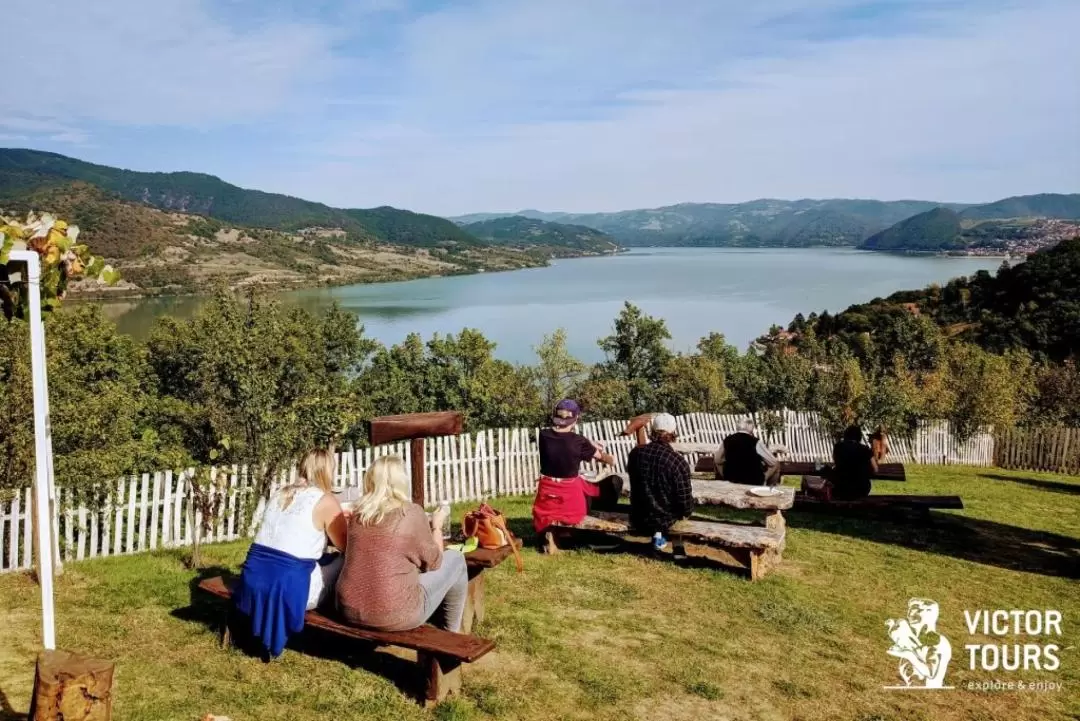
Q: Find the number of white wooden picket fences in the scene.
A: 1